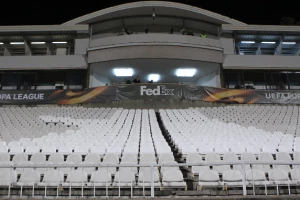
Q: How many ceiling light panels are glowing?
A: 3